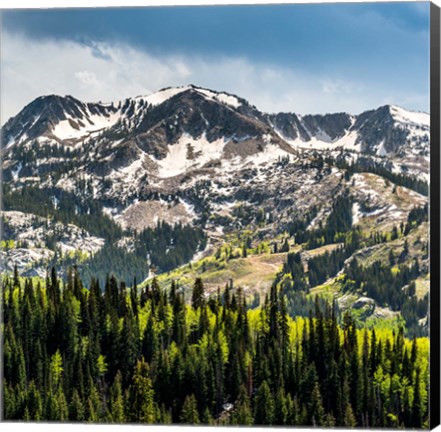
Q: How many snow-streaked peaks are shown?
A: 3